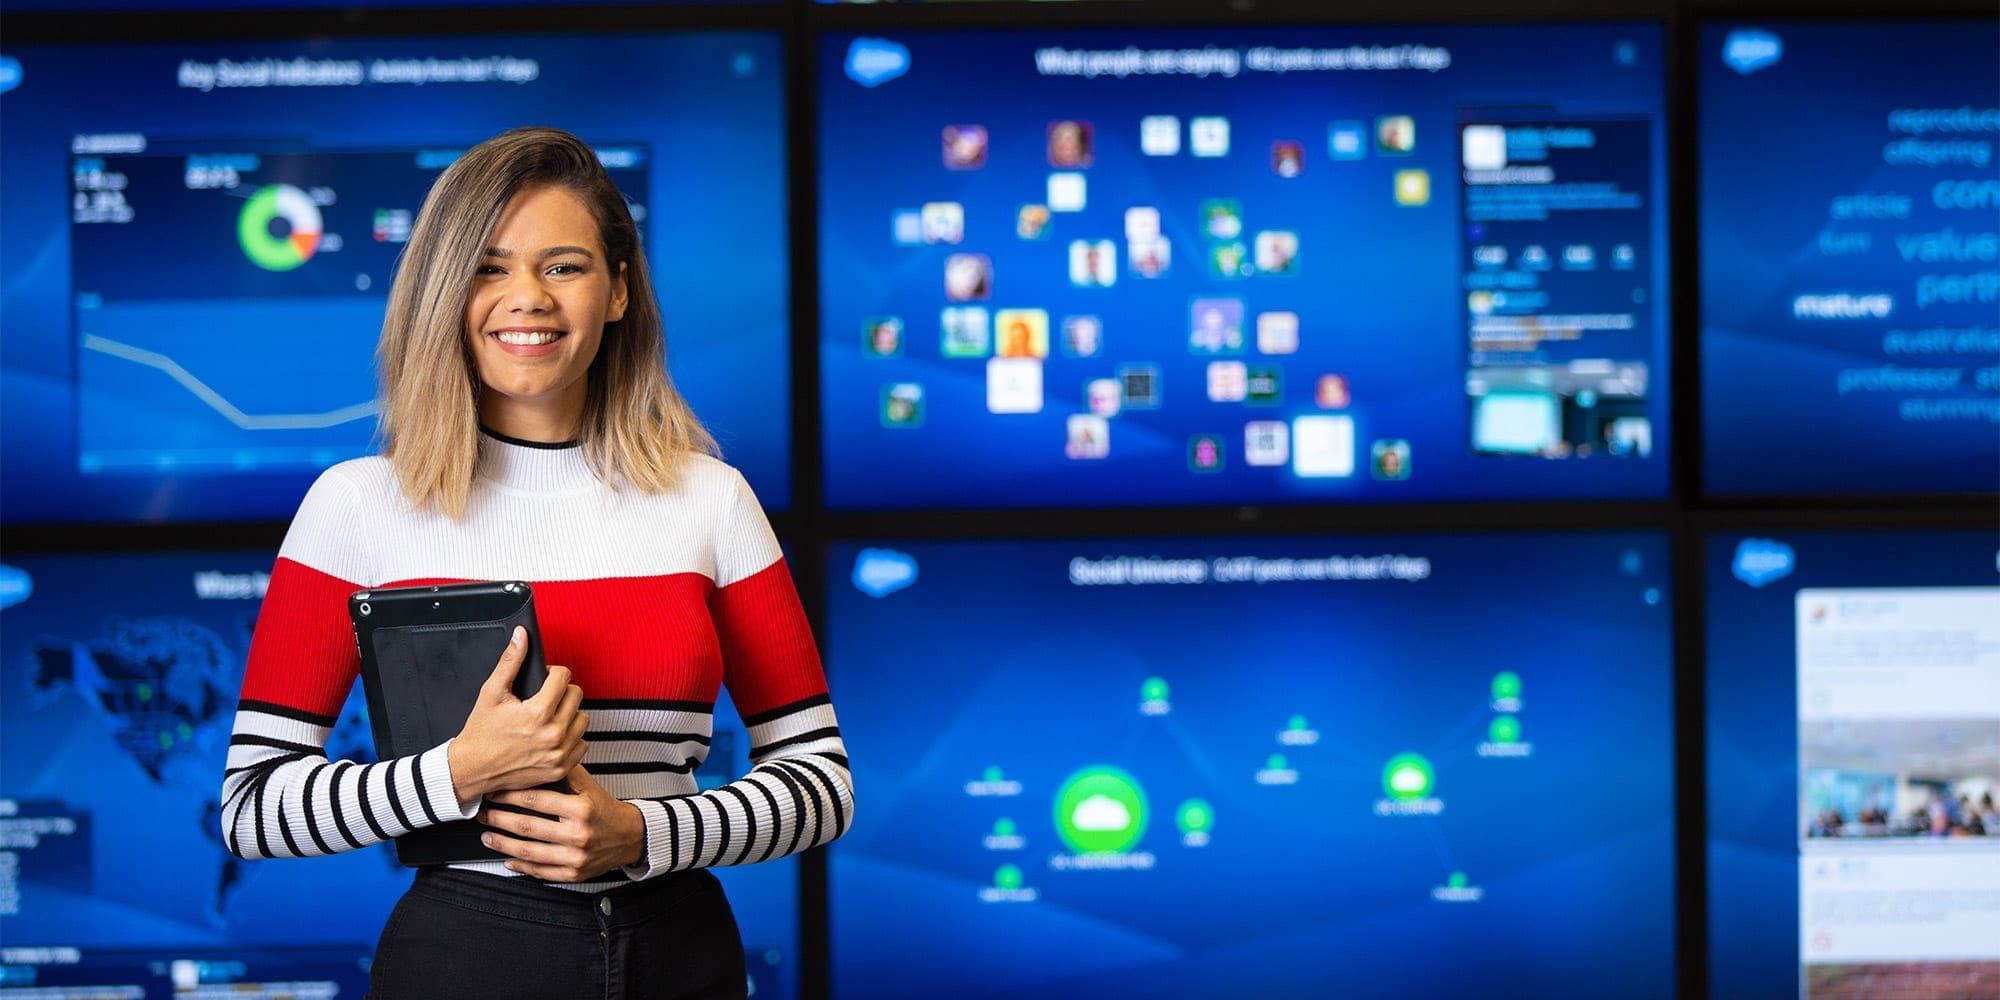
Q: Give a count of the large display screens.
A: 6